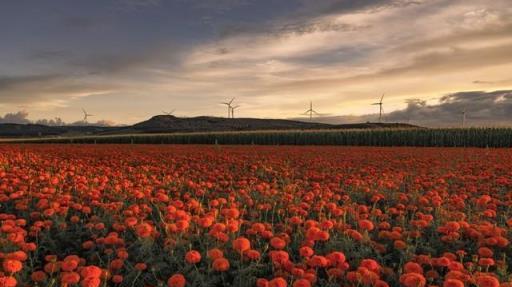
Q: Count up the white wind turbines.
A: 7